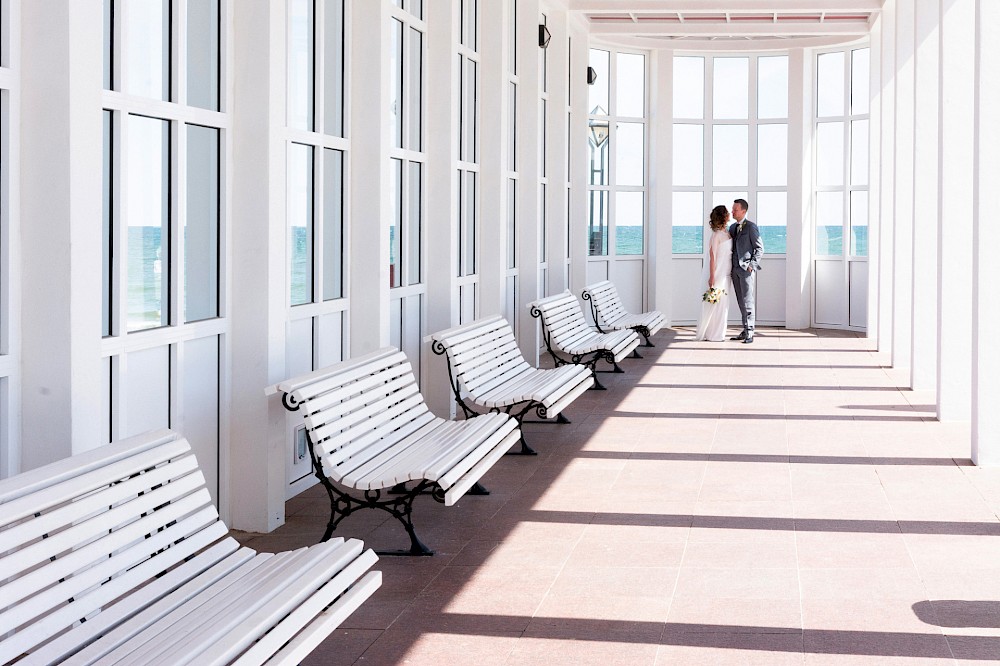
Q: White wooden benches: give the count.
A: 5